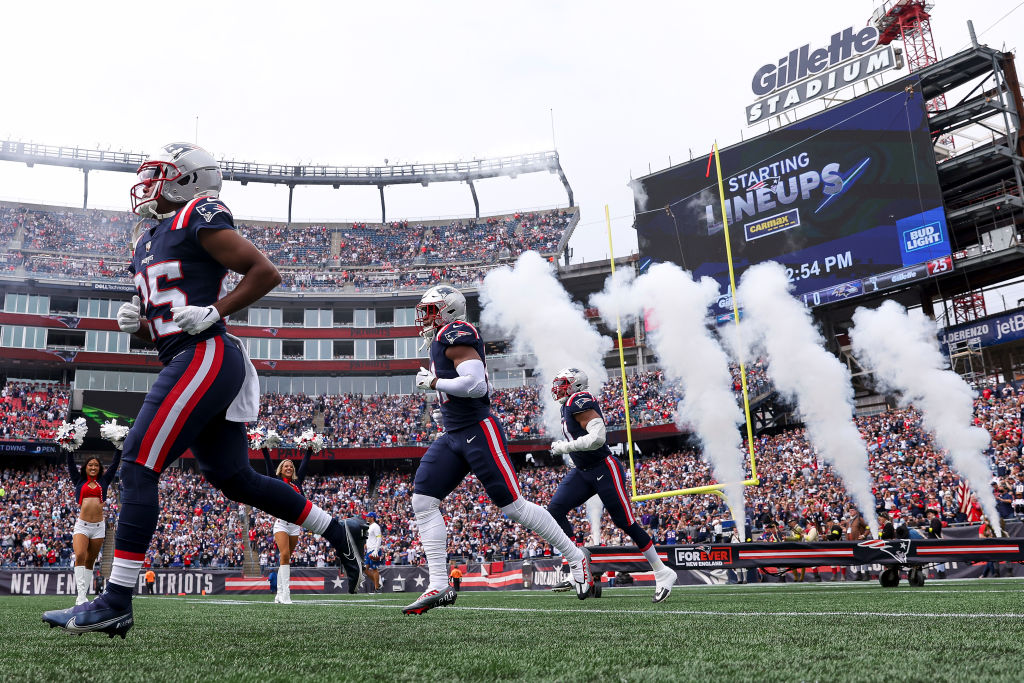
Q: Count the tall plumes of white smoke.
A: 4